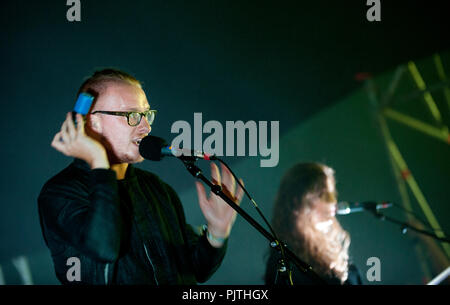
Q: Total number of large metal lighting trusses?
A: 1